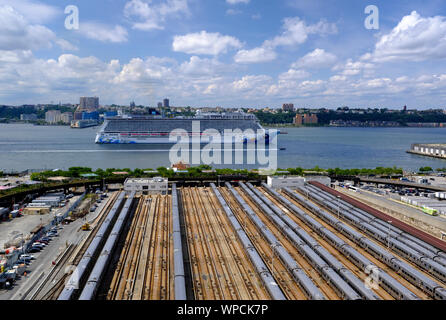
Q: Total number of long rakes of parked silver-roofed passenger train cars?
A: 12